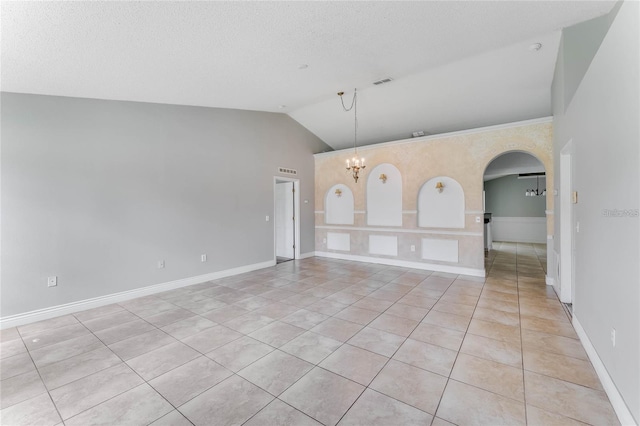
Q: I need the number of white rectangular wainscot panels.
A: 3